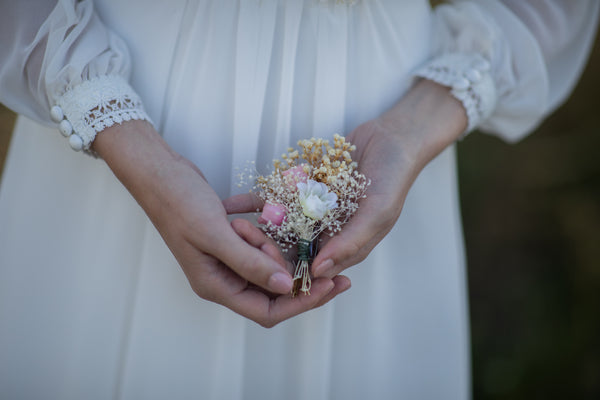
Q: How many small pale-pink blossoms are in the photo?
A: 2